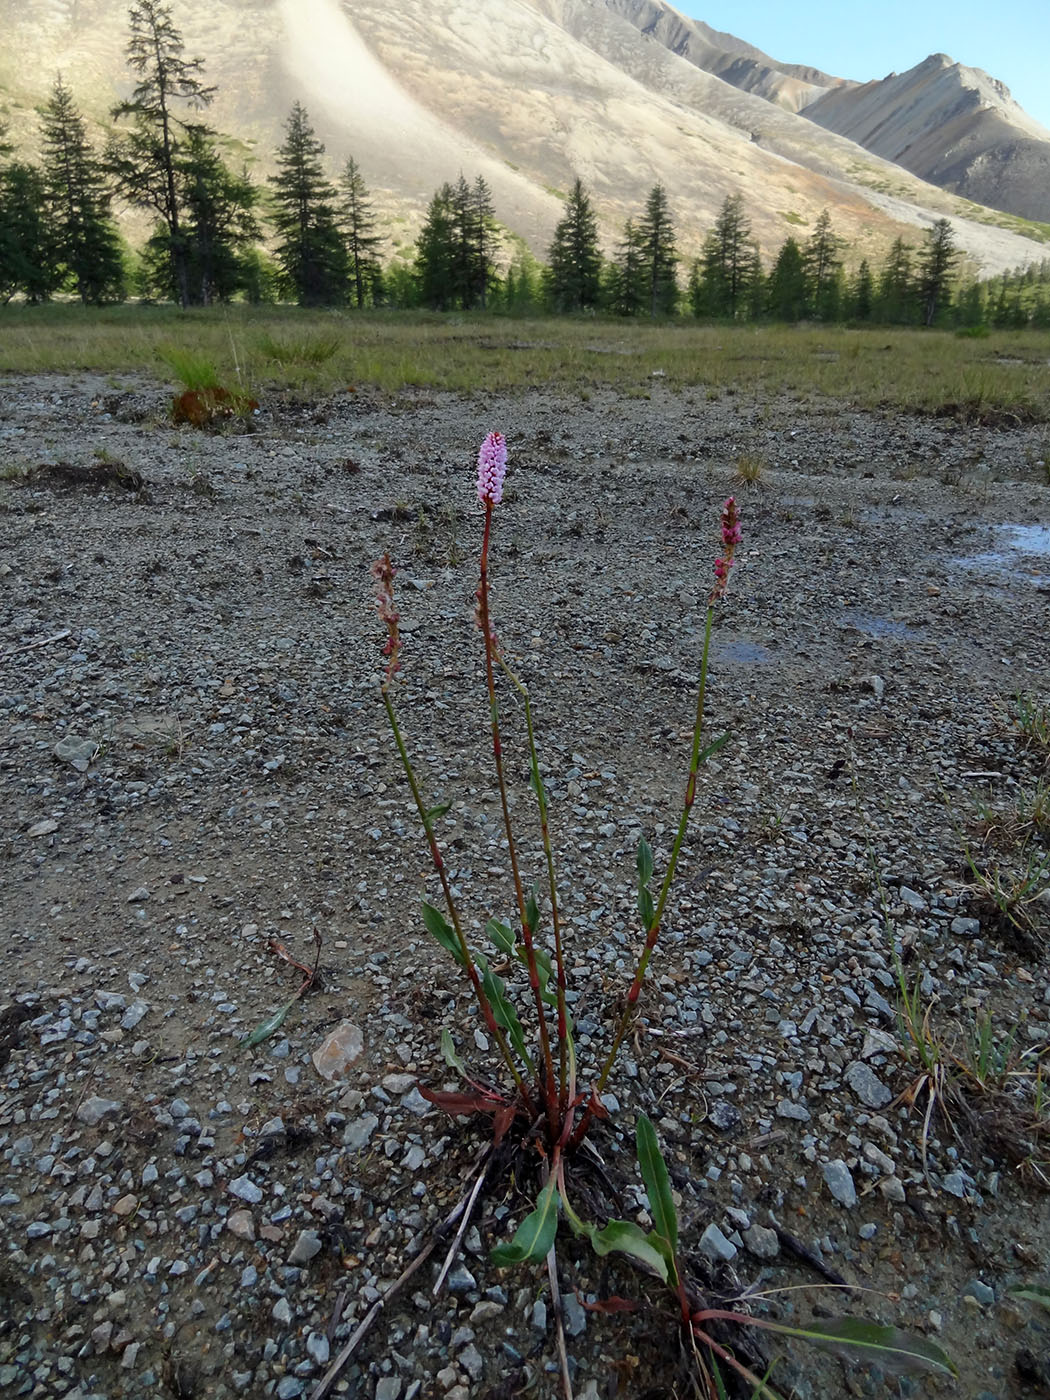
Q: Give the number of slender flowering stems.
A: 4